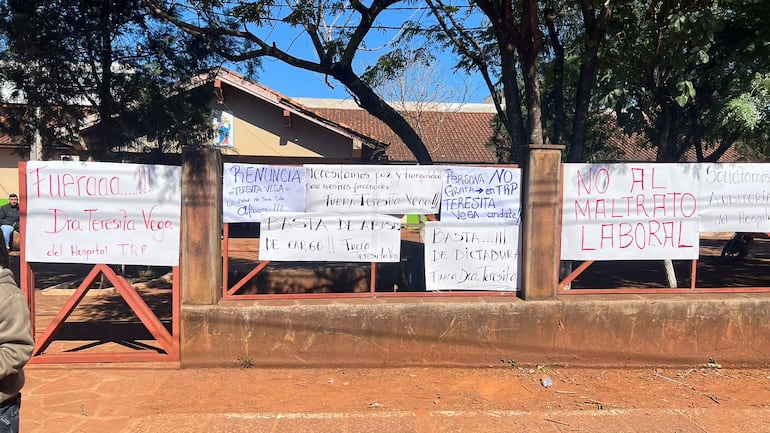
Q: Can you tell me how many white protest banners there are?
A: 8